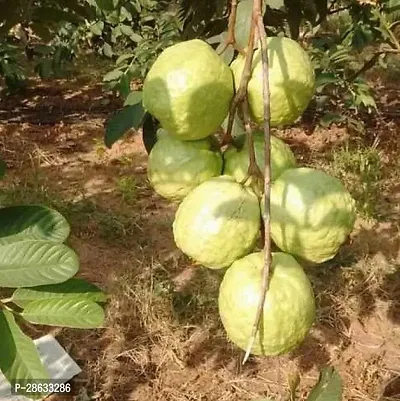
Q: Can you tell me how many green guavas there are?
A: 7